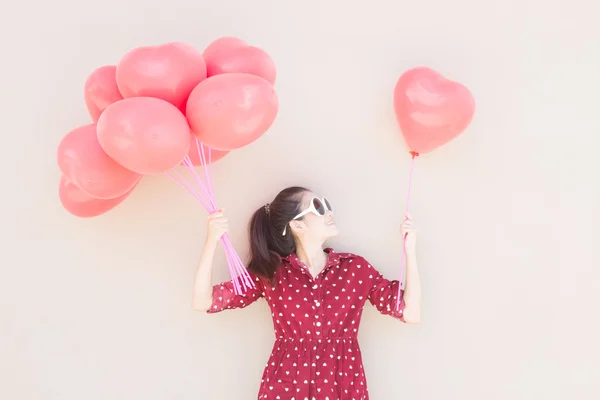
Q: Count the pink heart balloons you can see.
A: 9